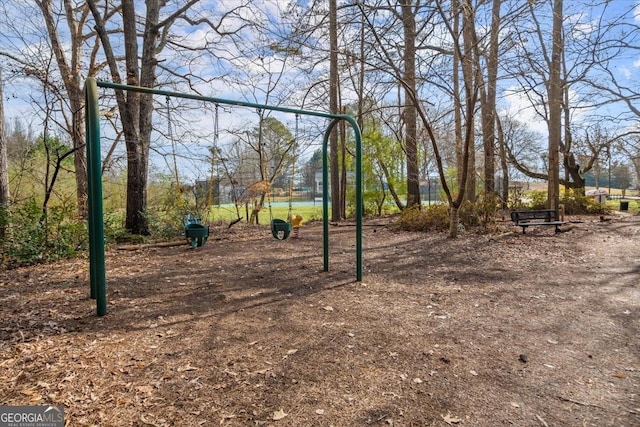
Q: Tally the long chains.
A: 4